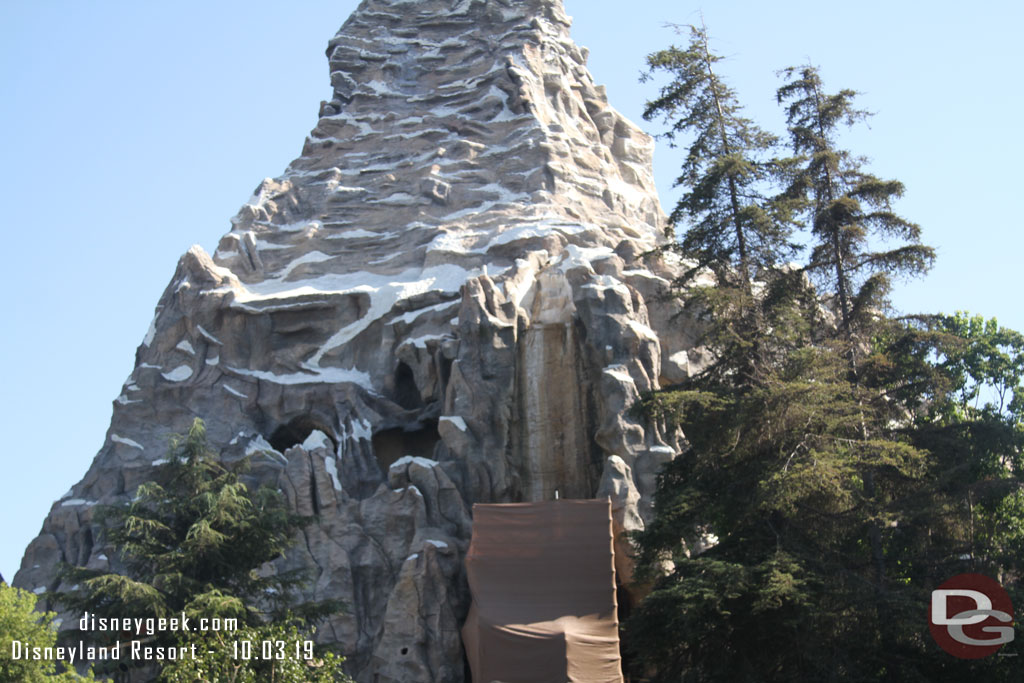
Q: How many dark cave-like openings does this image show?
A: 3